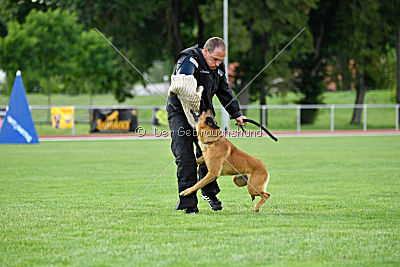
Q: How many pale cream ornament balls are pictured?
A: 0